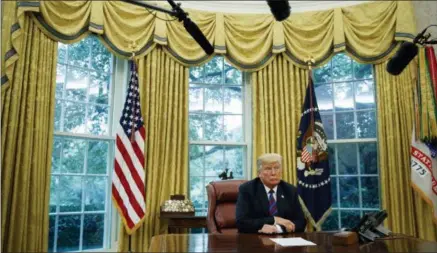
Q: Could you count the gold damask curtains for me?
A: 4